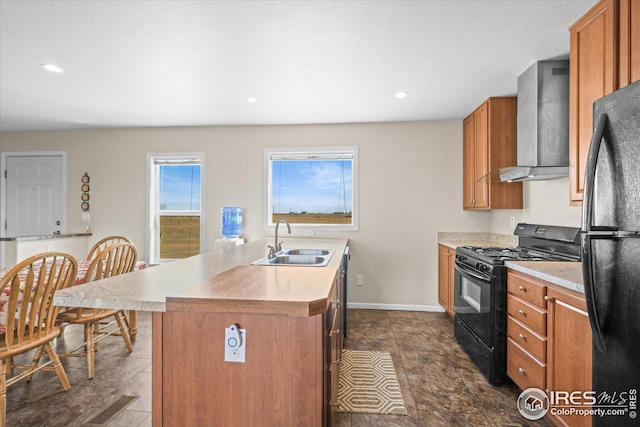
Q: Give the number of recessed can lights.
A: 3